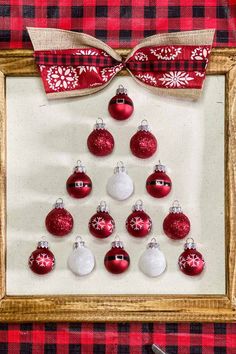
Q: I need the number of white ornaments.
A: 3